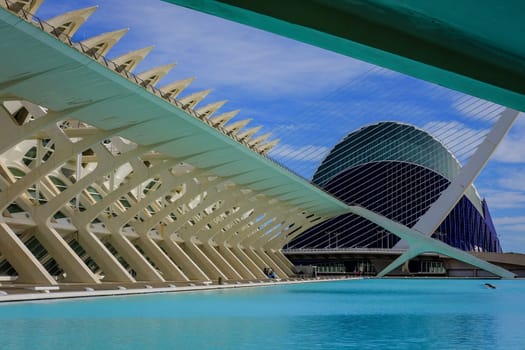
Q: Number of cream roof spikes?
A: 13